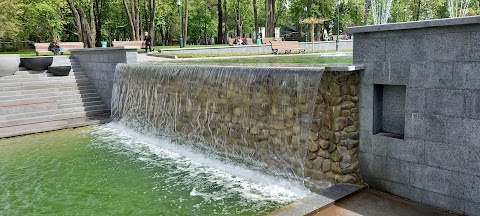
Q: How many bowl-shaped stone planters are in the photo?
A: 3